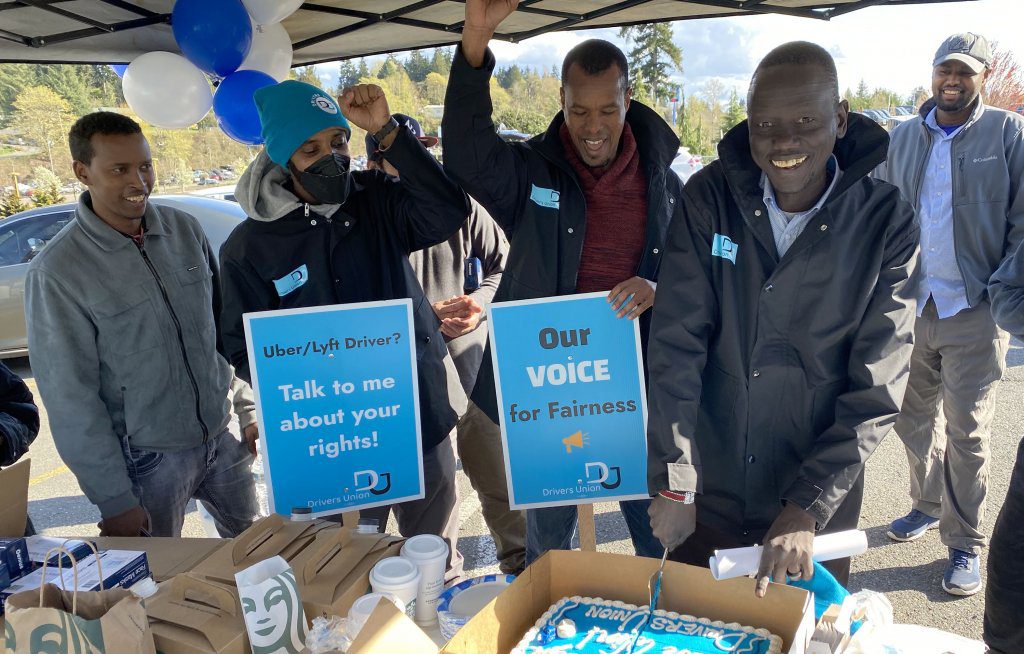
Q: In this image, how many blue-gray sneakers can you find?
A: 2